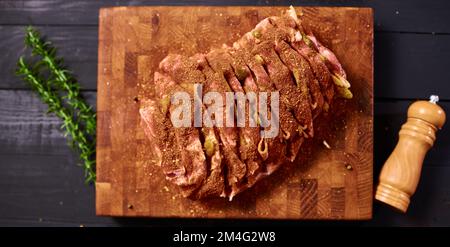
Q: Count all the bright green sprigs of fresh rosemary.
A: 2